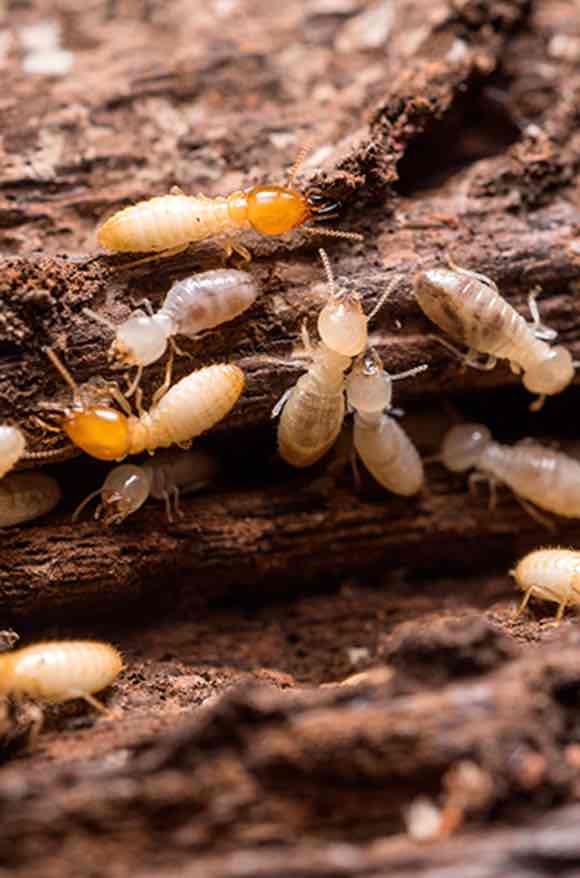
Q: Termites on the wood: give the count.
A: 12